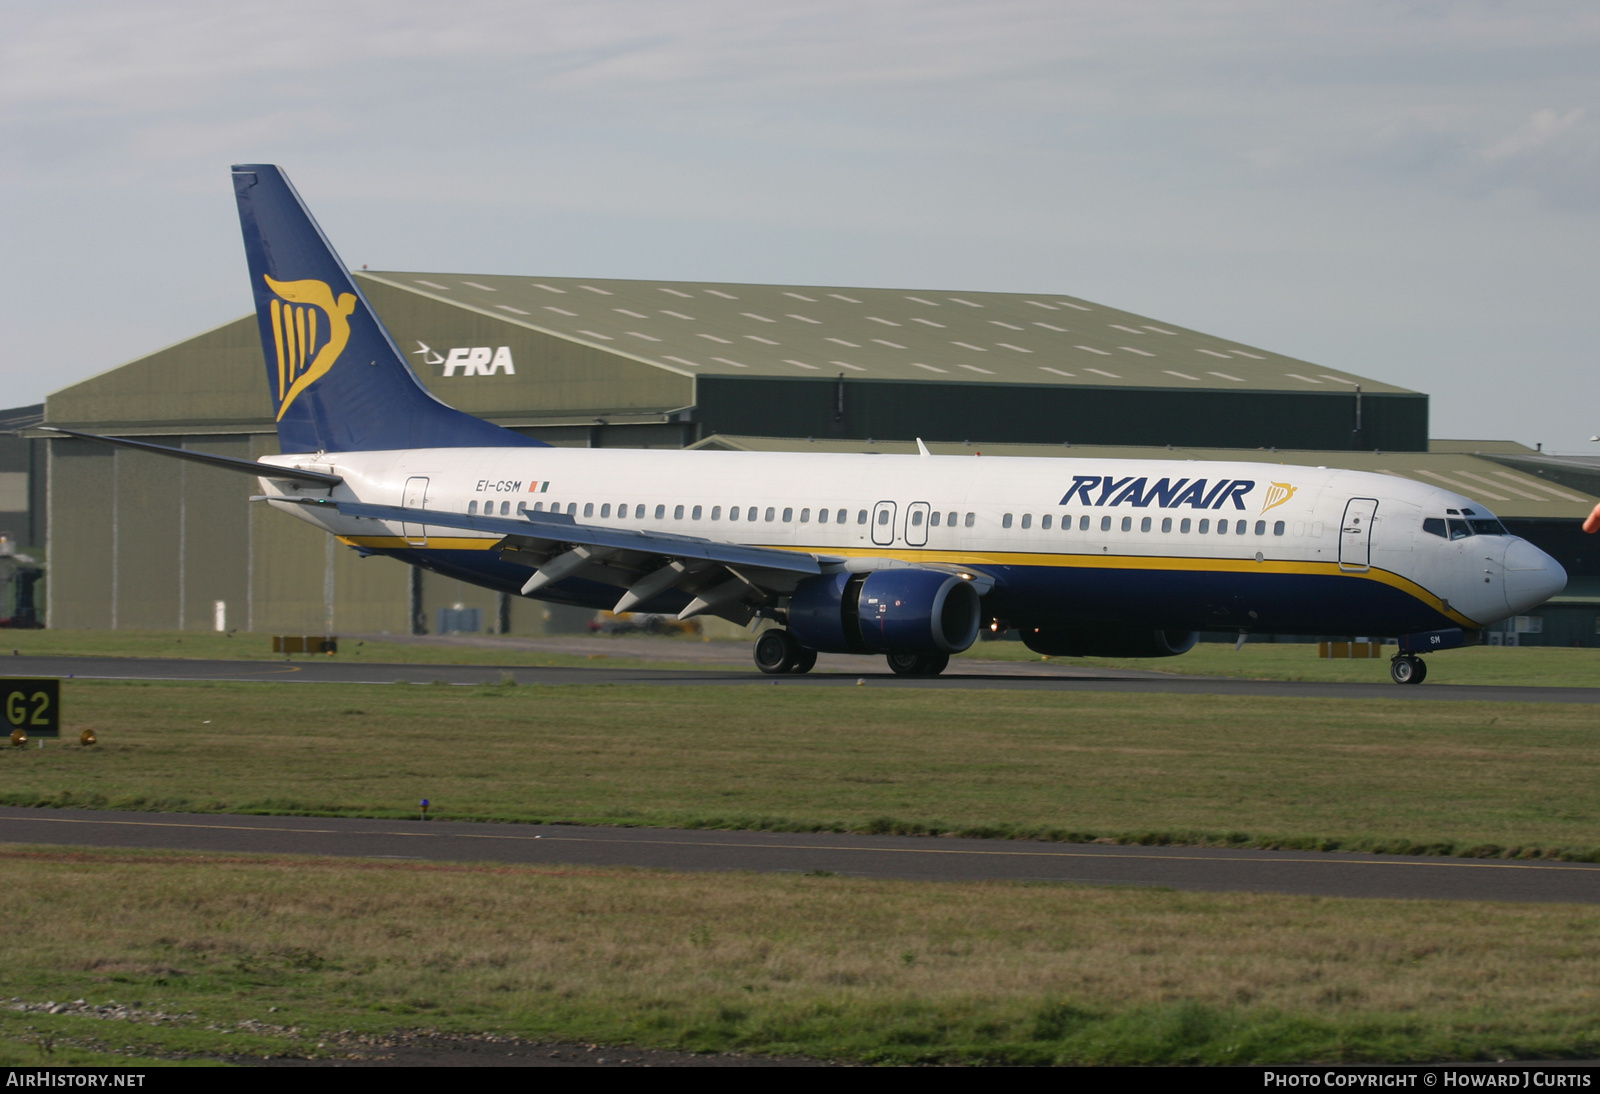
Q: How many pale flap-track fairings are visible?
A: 3